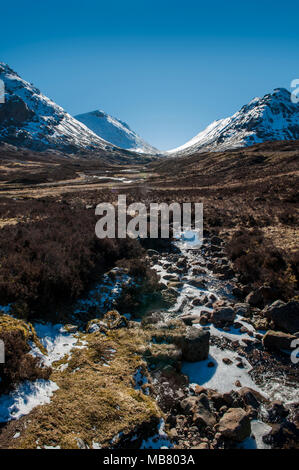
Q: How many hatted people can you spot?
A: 0